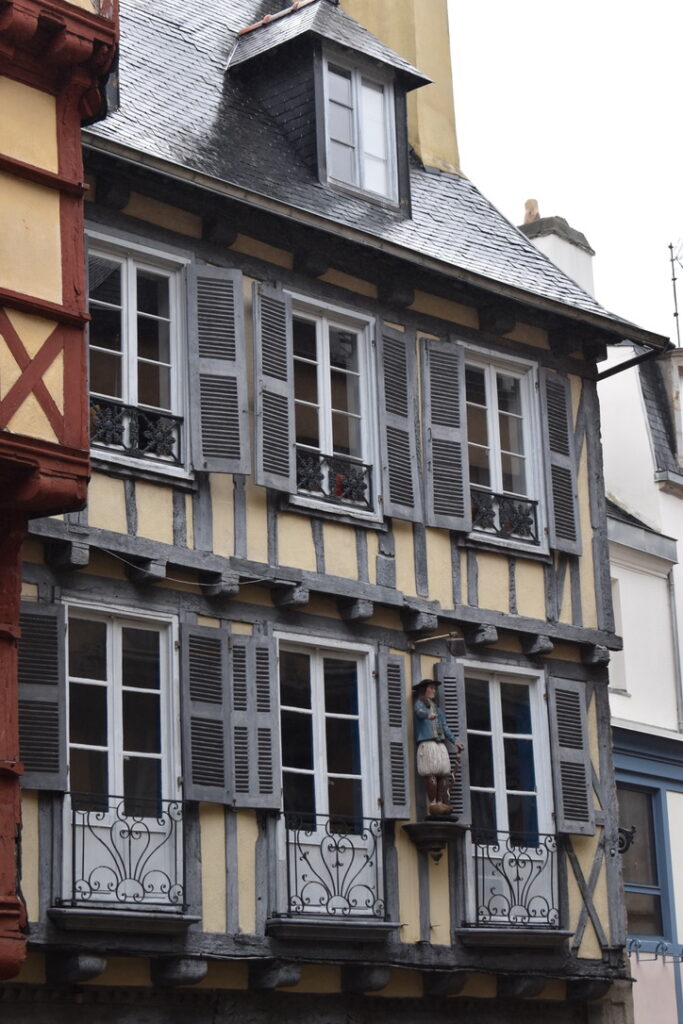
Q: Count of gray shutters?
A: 11